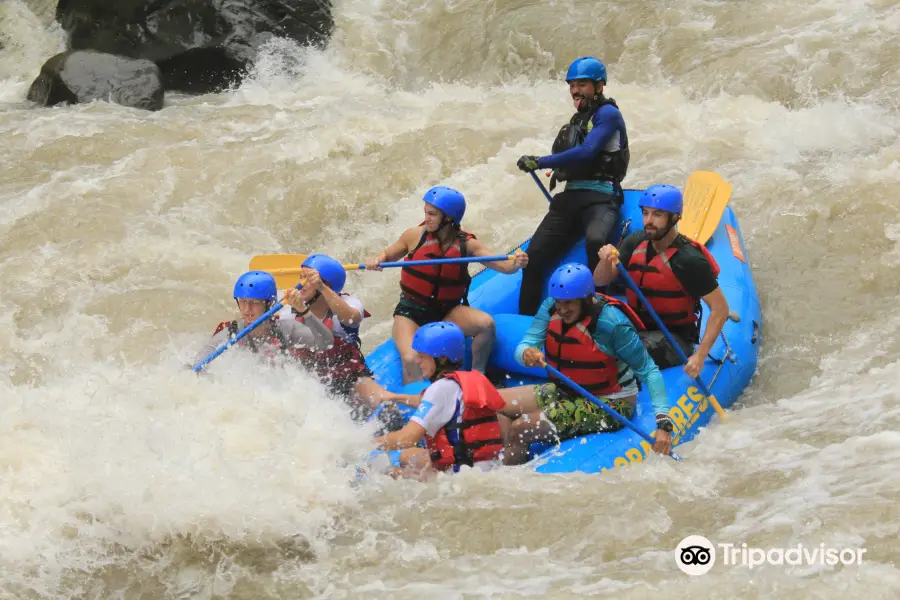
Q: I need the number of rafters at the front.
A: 3